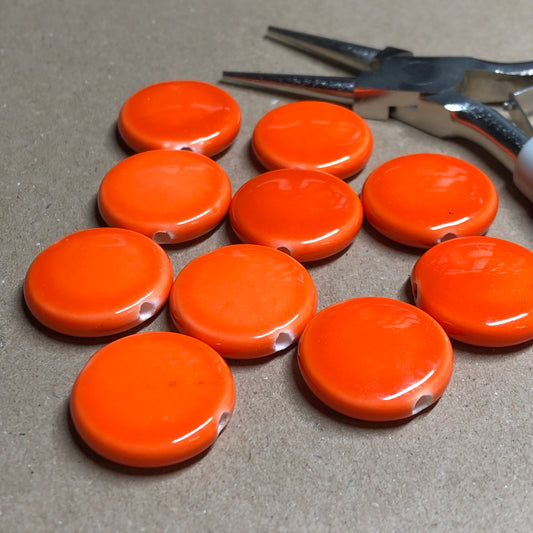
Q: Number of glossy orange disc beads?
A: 10